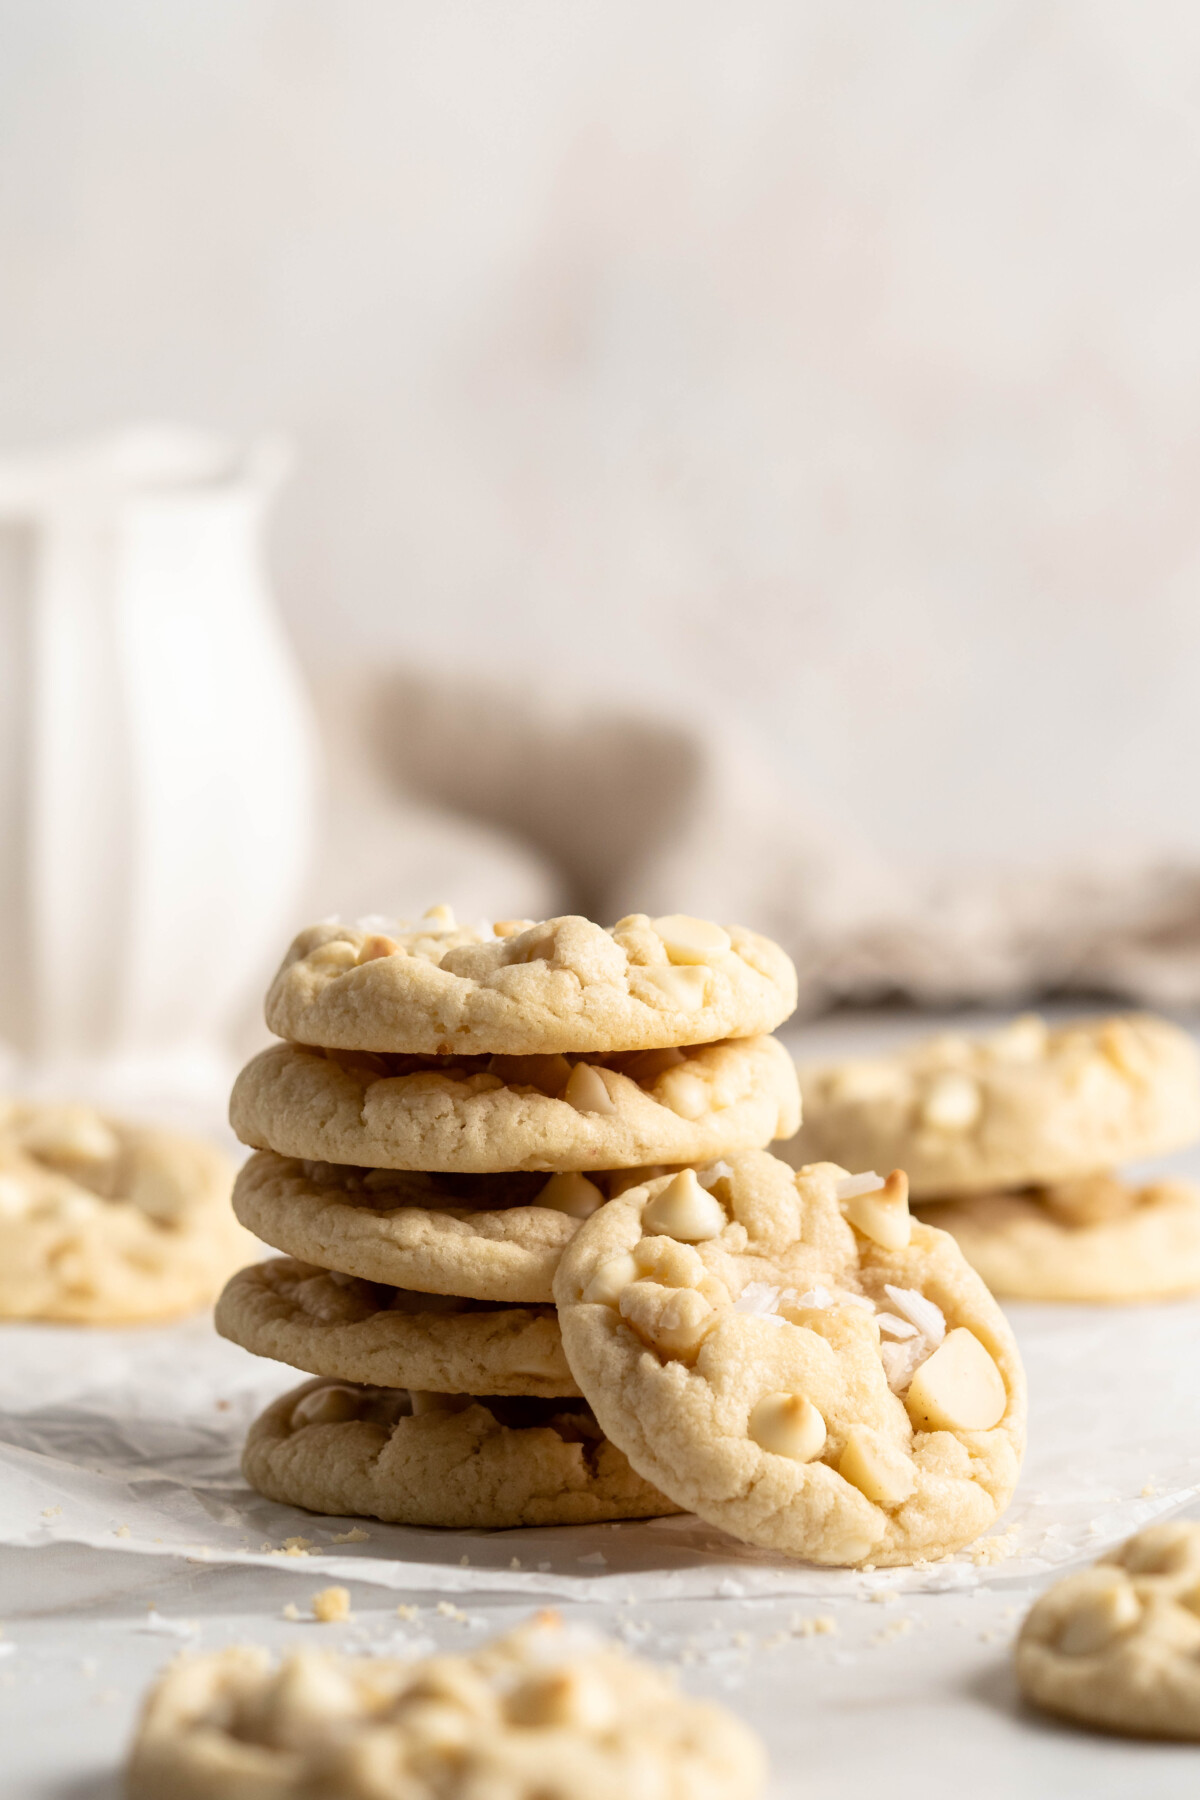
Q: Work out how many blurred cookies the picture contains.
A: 5